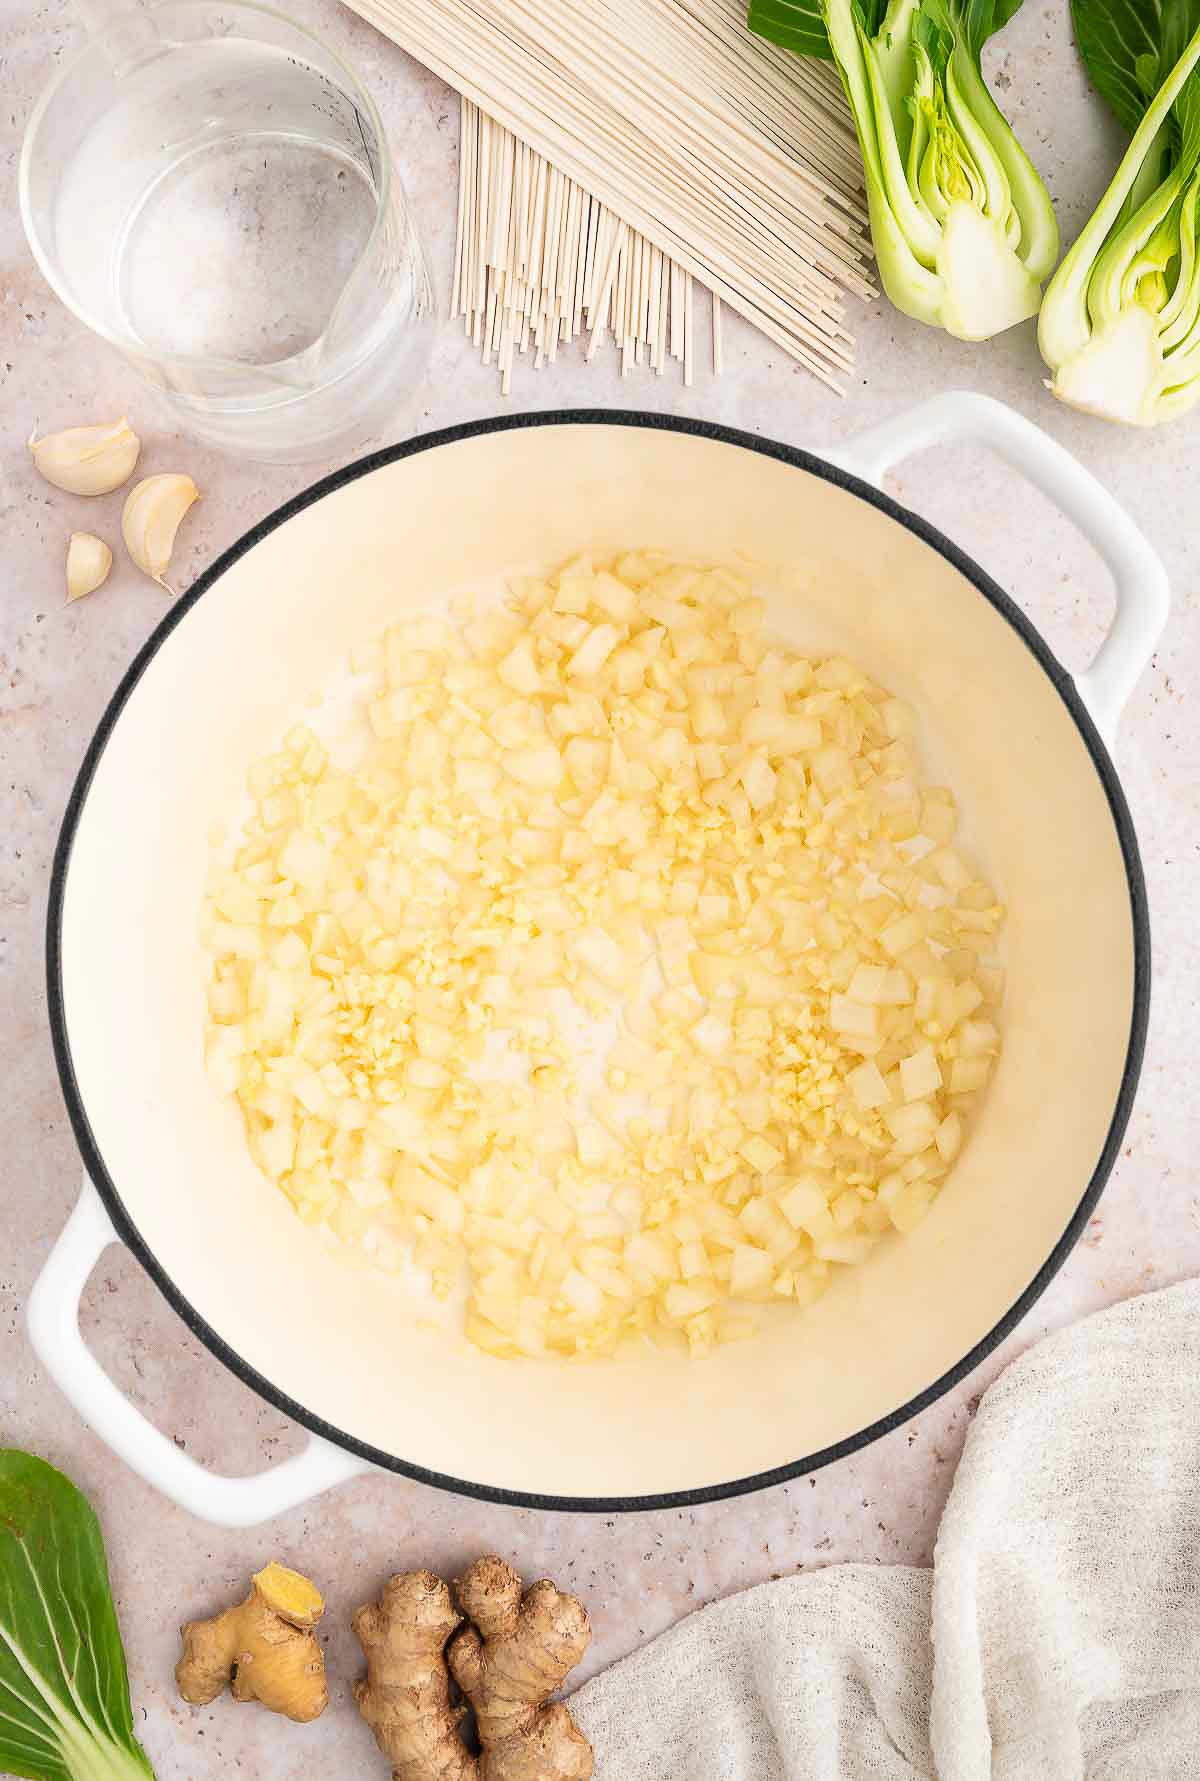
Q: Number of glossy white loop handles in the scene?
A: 2